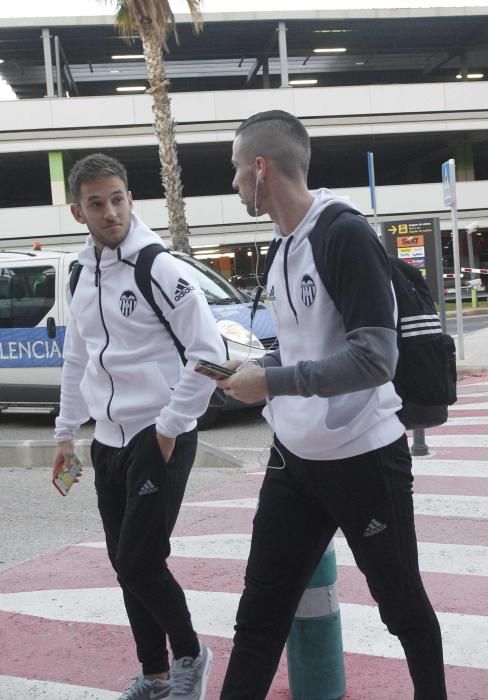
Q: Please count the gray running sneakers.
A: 2